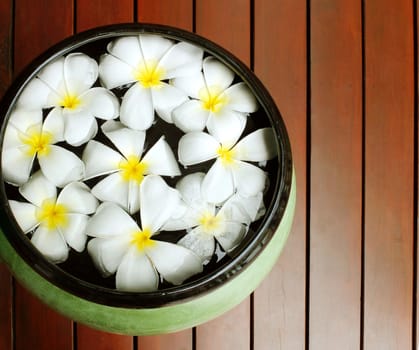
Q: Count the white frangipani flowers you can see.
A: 9